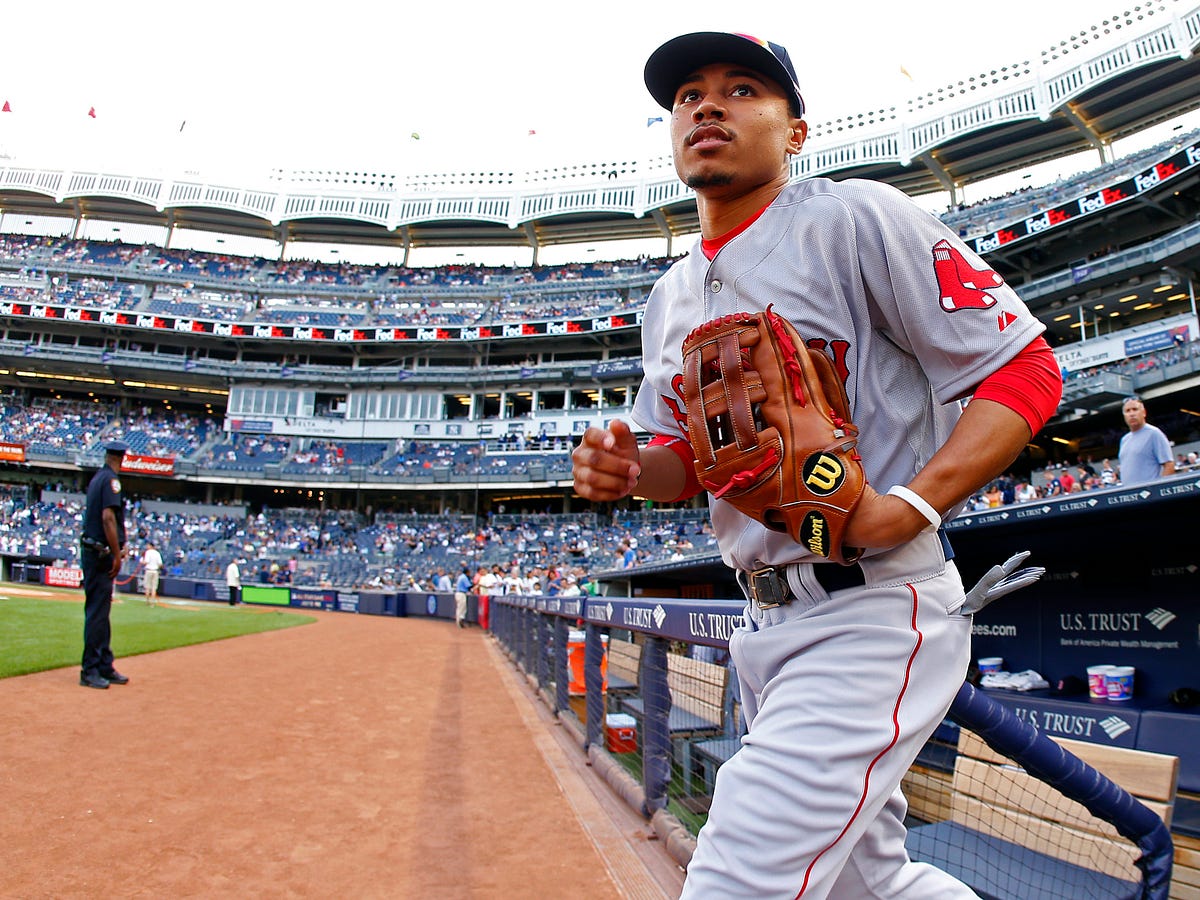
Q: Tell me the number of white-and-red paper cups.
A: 1